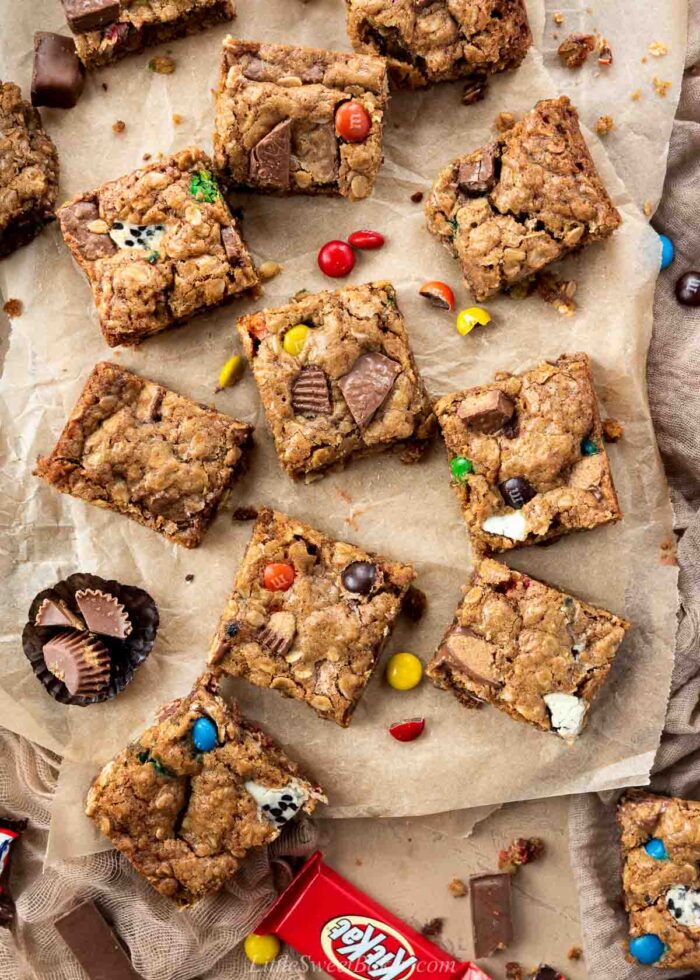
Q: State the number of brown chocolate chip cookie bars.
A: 13